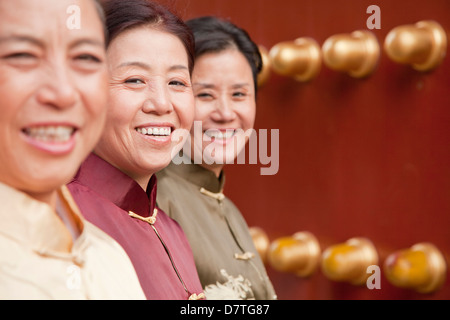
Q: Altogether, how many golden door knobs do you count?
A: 8